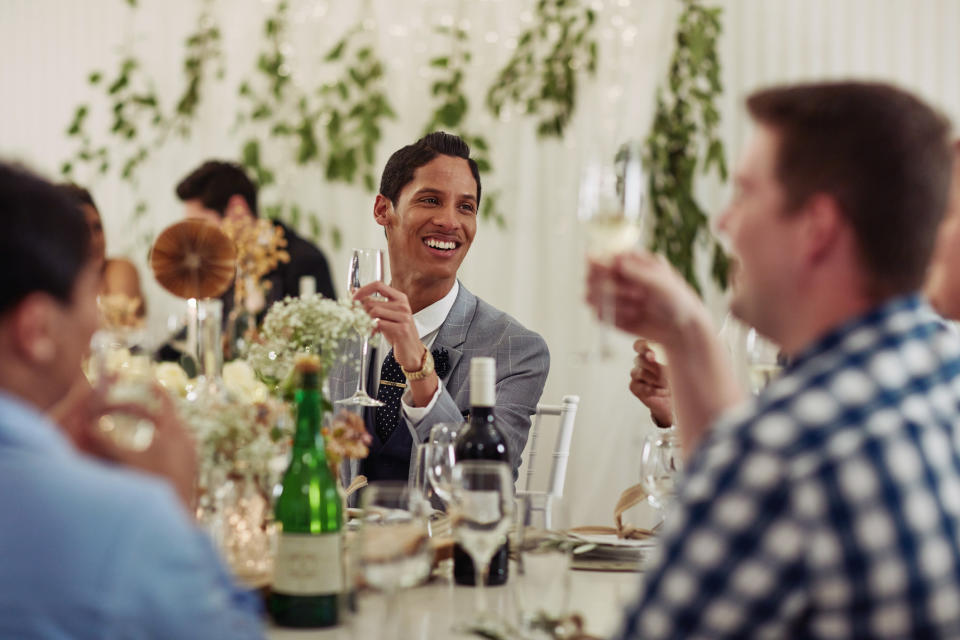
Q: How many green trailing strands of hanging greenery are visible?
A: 7